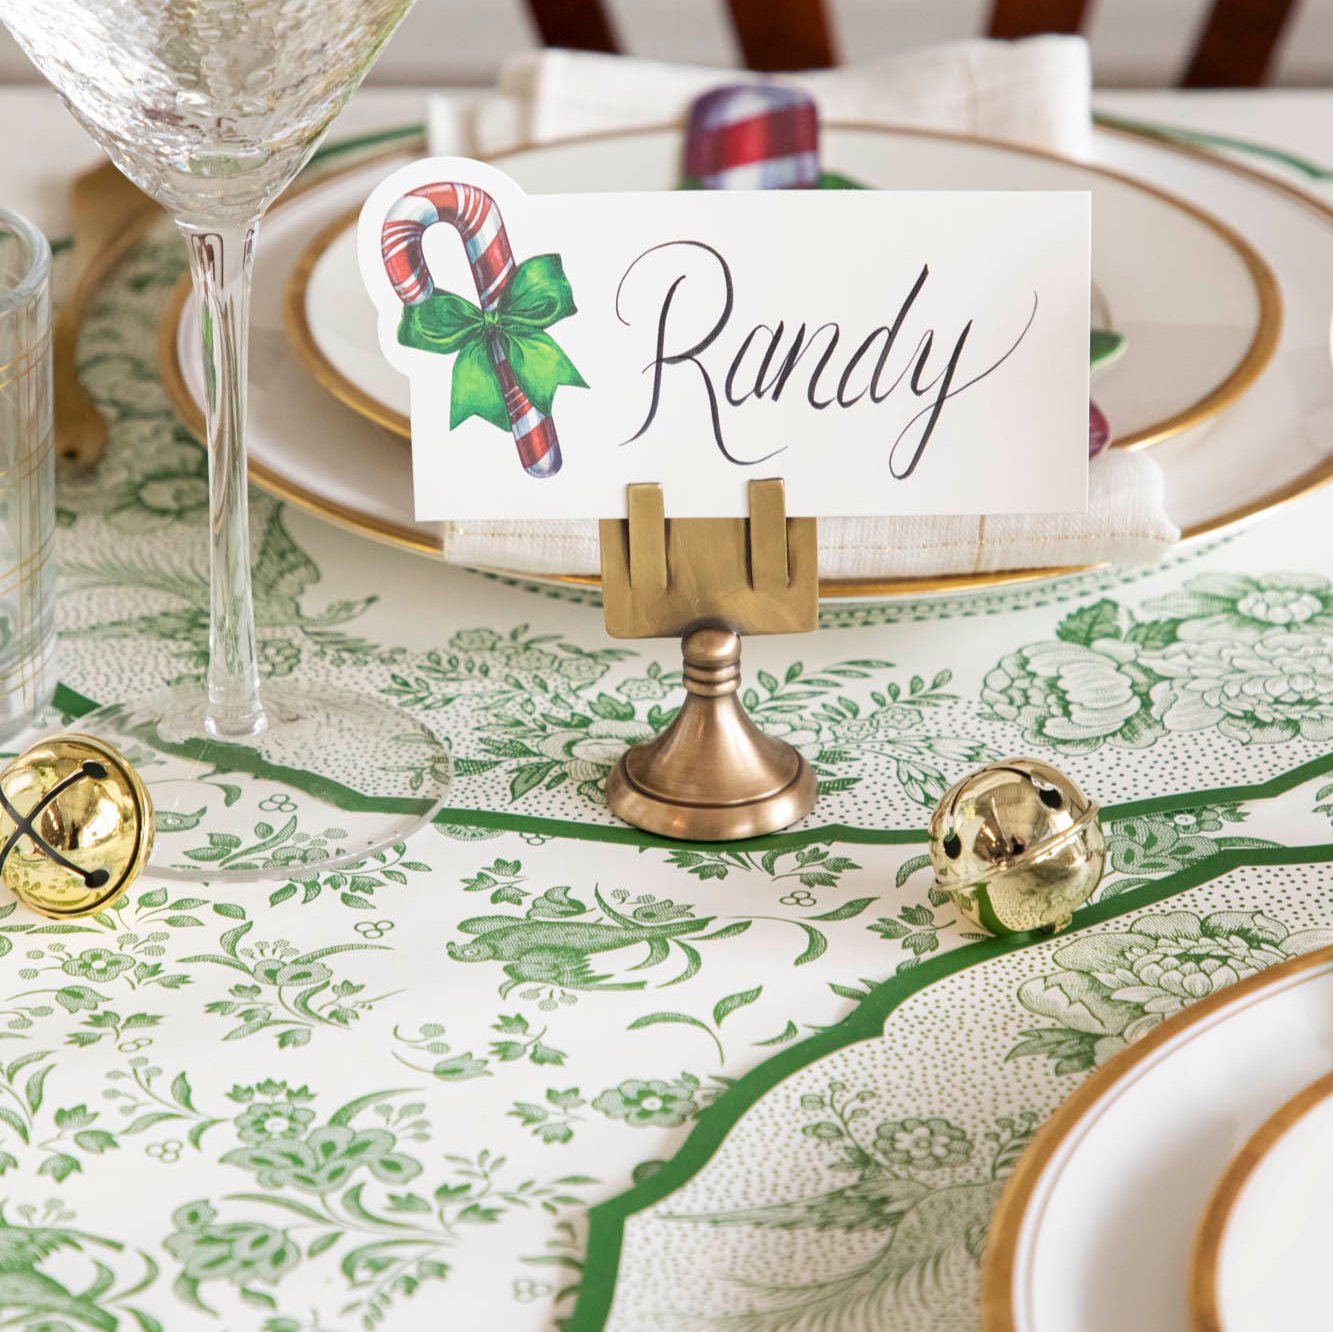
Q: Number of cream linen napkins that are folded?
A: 1